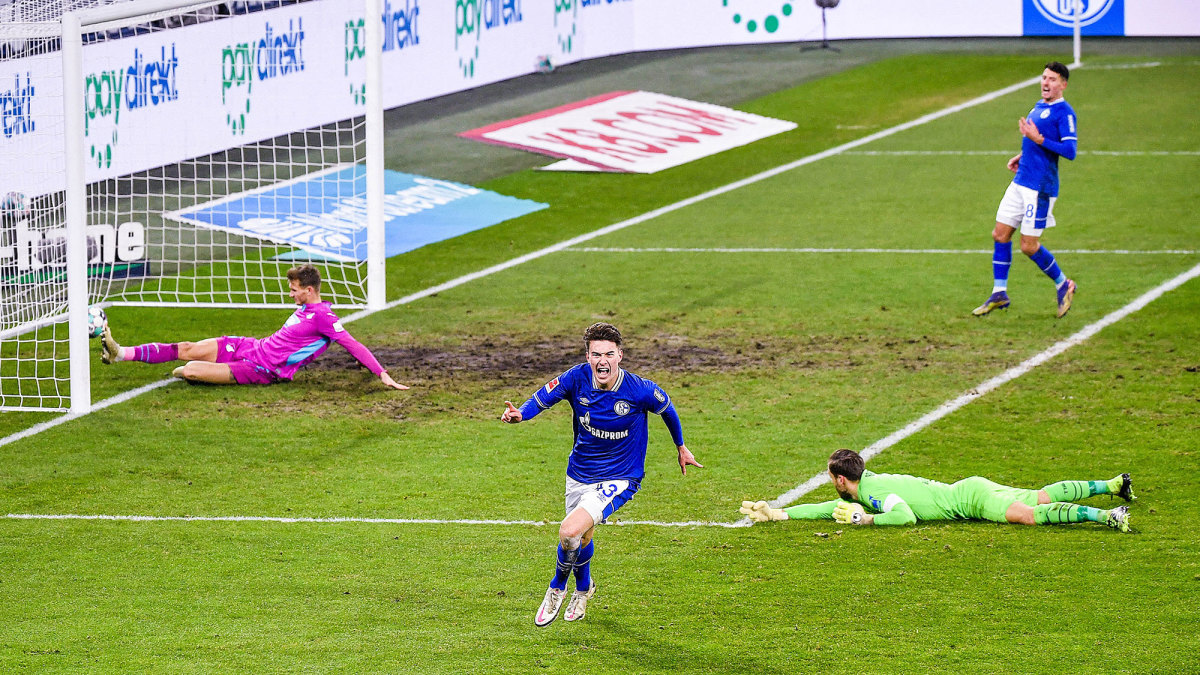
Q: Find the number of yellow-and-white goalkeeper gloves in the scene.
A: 2